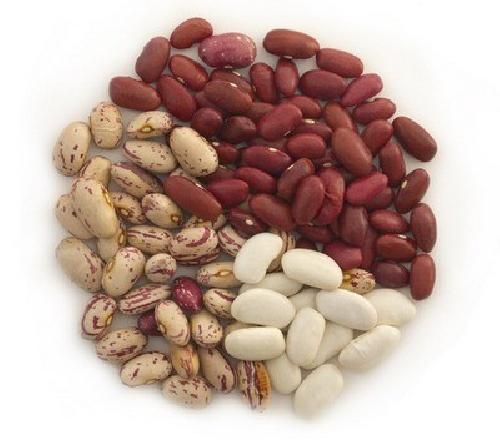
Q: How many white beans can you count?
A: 13